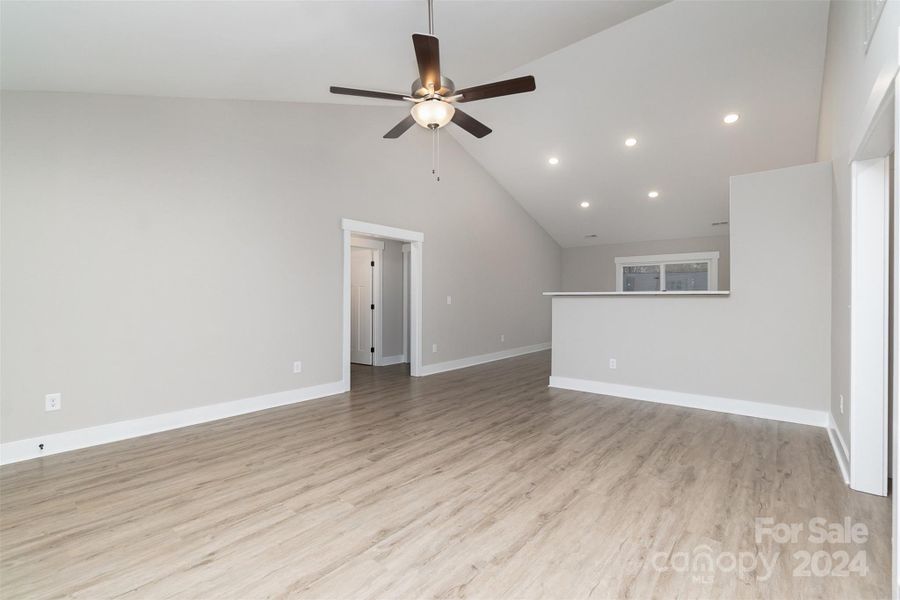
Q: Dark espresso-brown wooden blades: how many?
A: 5